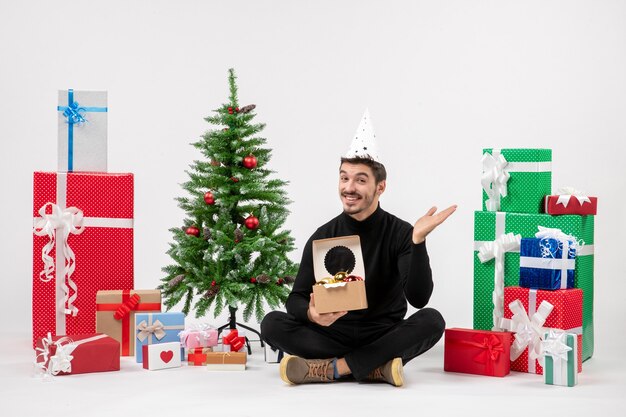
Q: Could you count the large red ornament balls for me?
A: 4